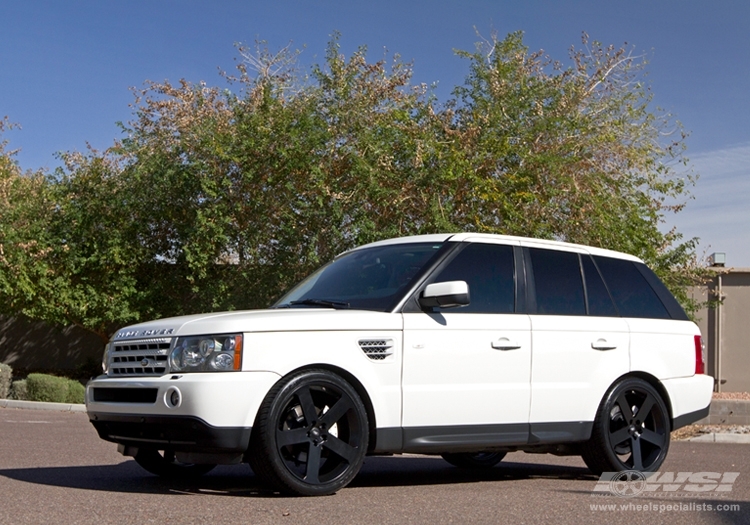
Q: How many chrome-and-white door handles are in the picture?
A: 2